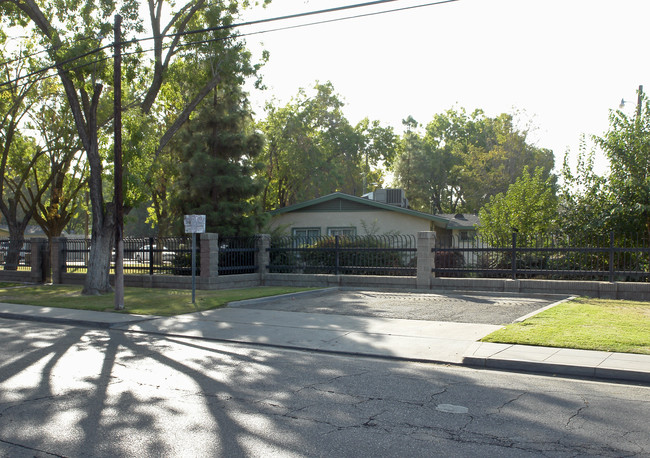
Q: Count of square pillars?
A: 5